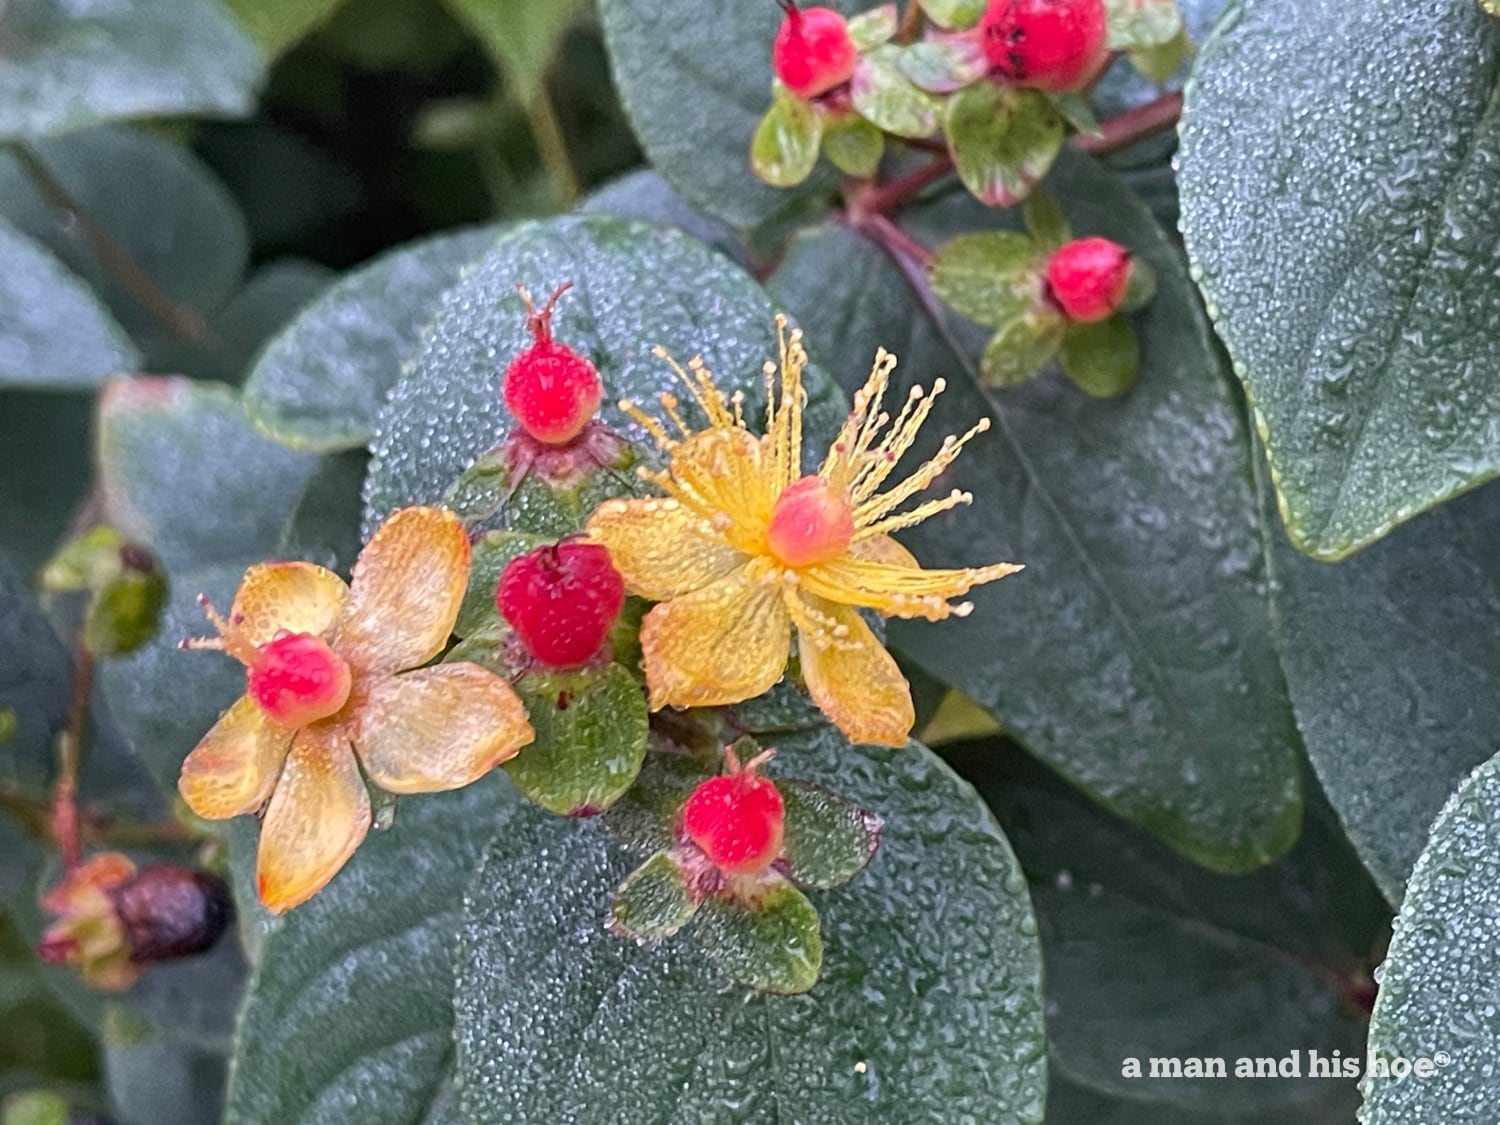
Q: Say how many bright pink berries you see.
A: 8